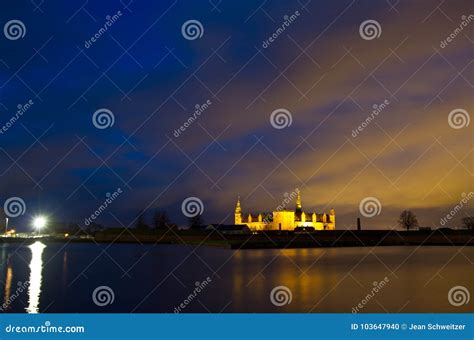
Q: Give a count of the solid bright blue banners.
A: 1